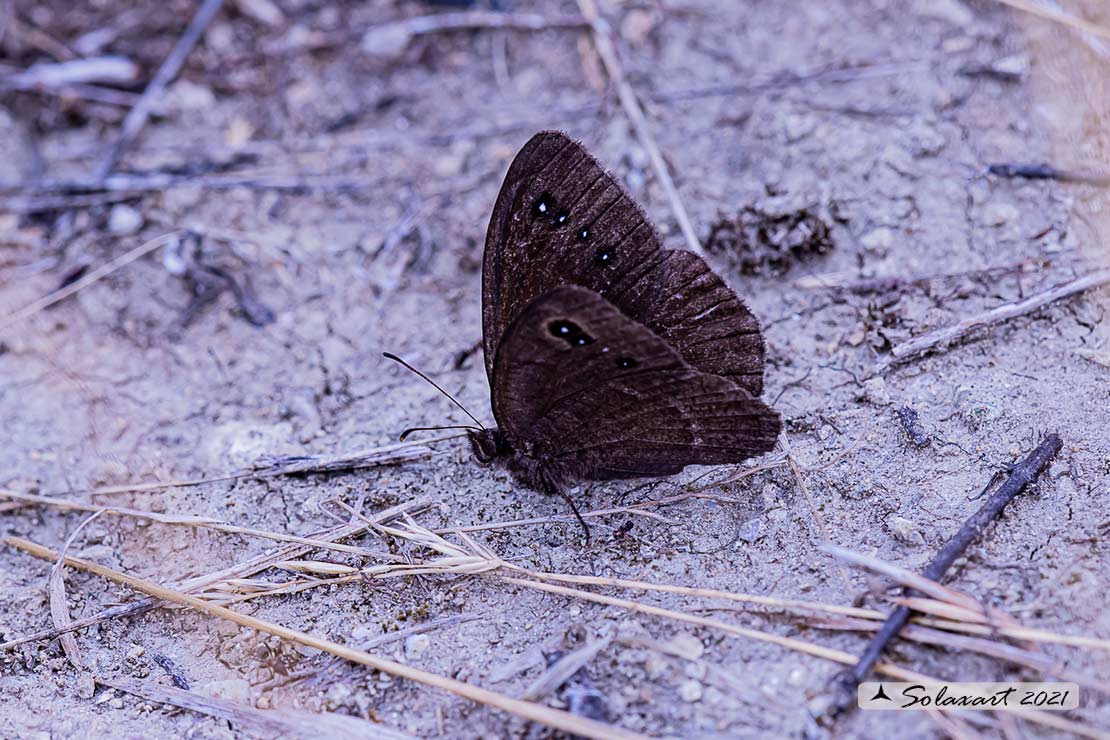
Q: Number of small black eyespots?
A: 7